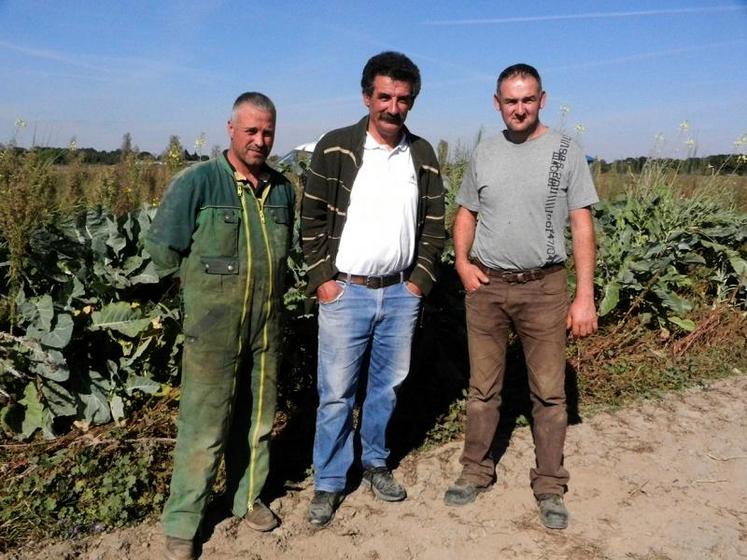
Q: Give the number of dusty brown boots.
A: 2